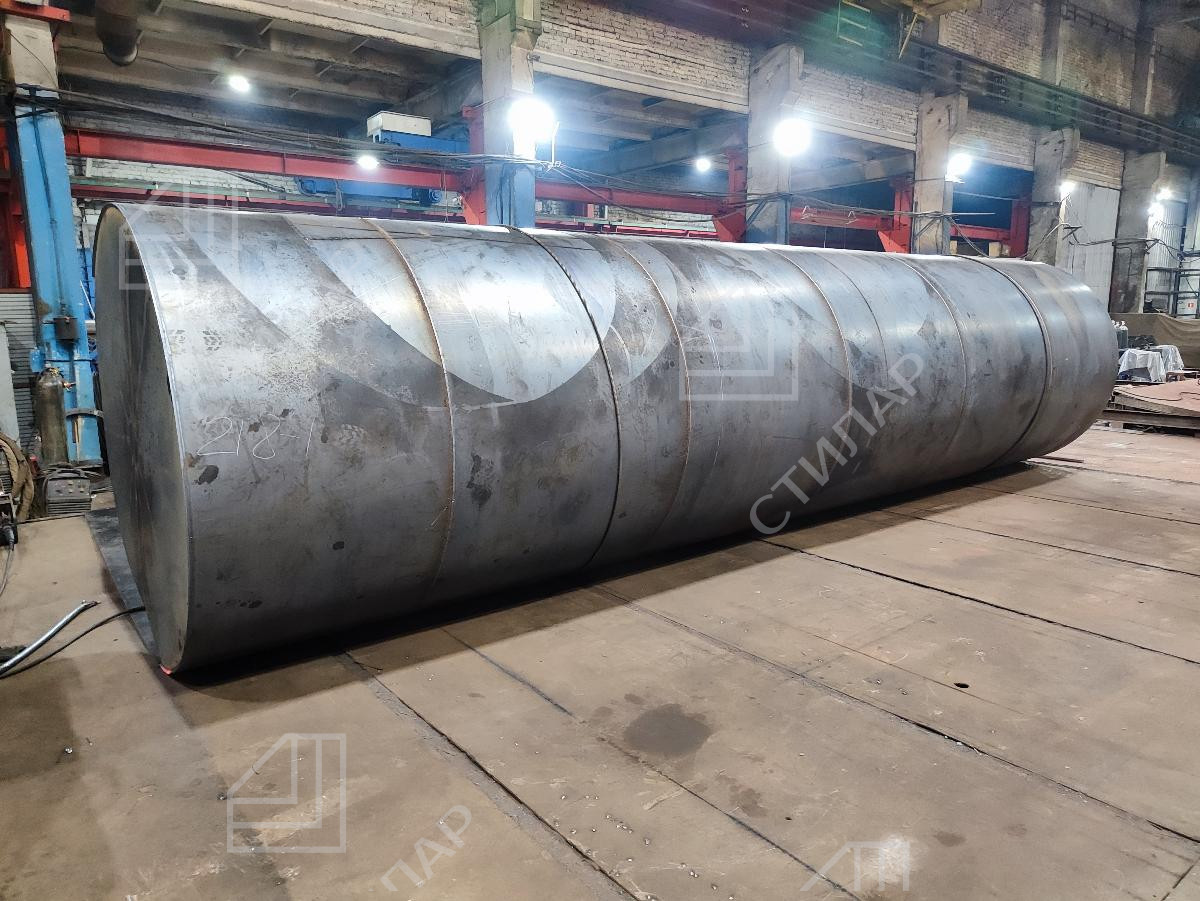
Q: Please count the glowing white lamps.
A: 9